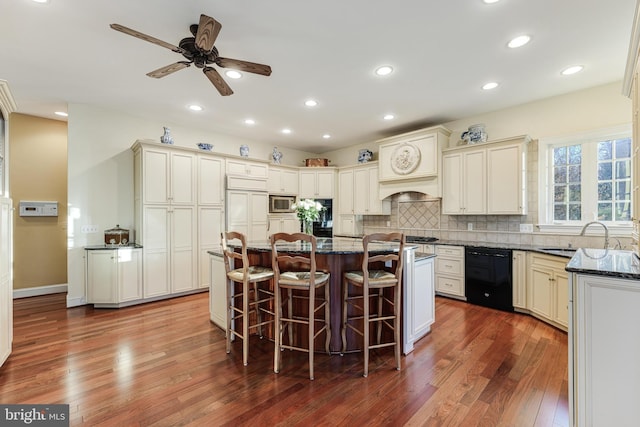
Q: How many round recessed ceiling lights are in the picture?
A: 14